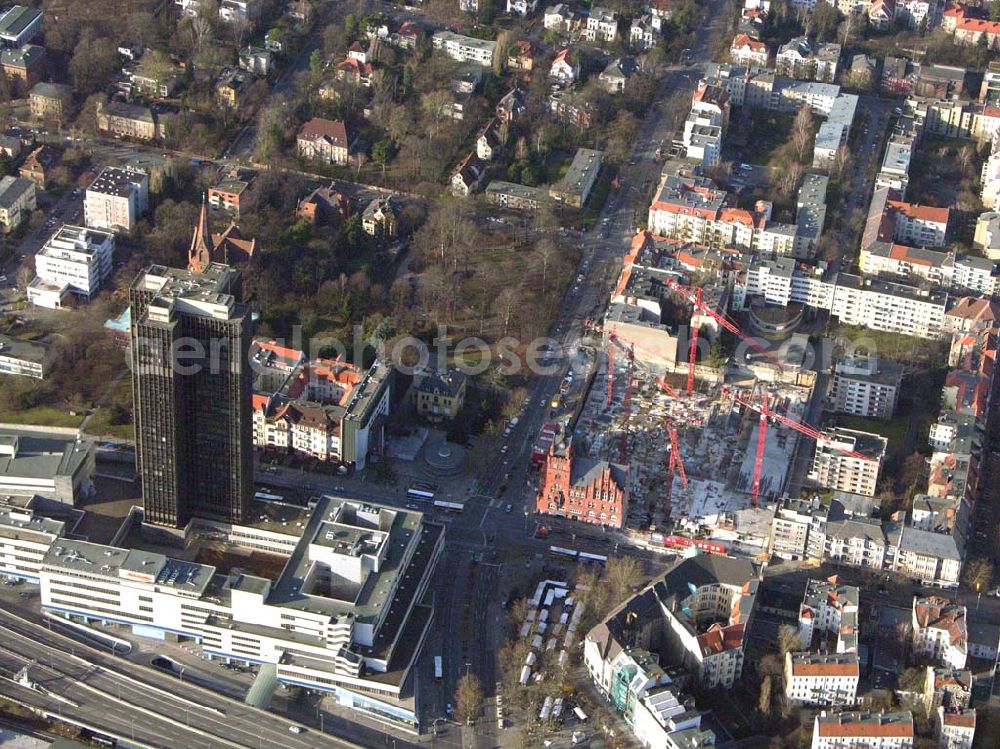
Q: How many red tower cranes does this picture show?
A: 5